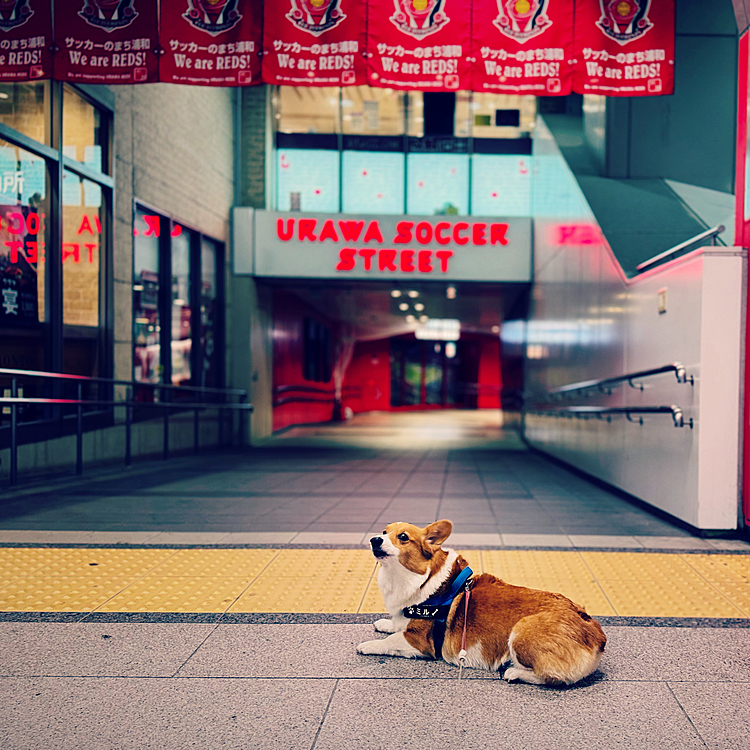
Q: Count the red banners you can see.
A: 7